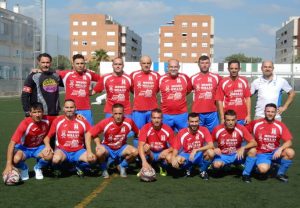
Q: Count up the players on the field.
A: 14